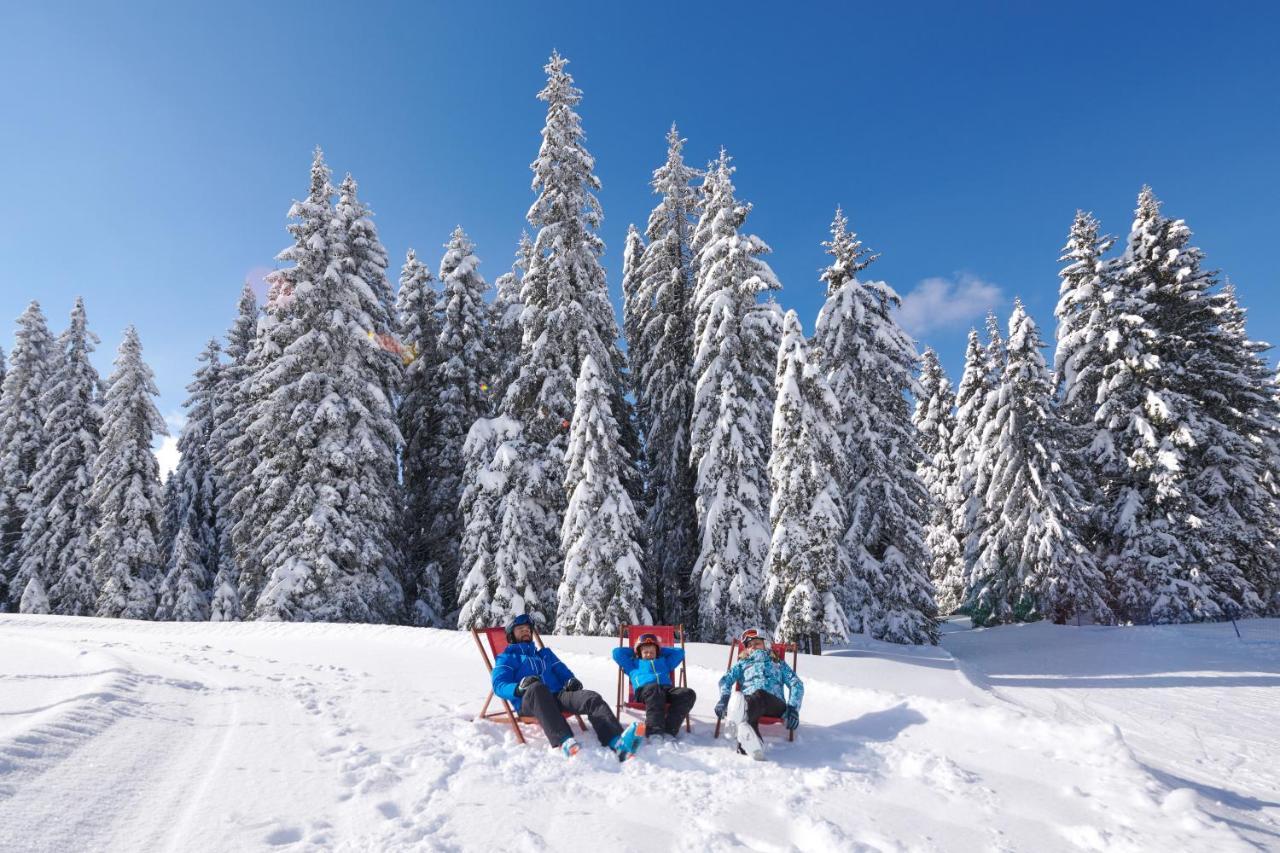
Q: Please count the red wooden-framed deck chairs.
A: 3